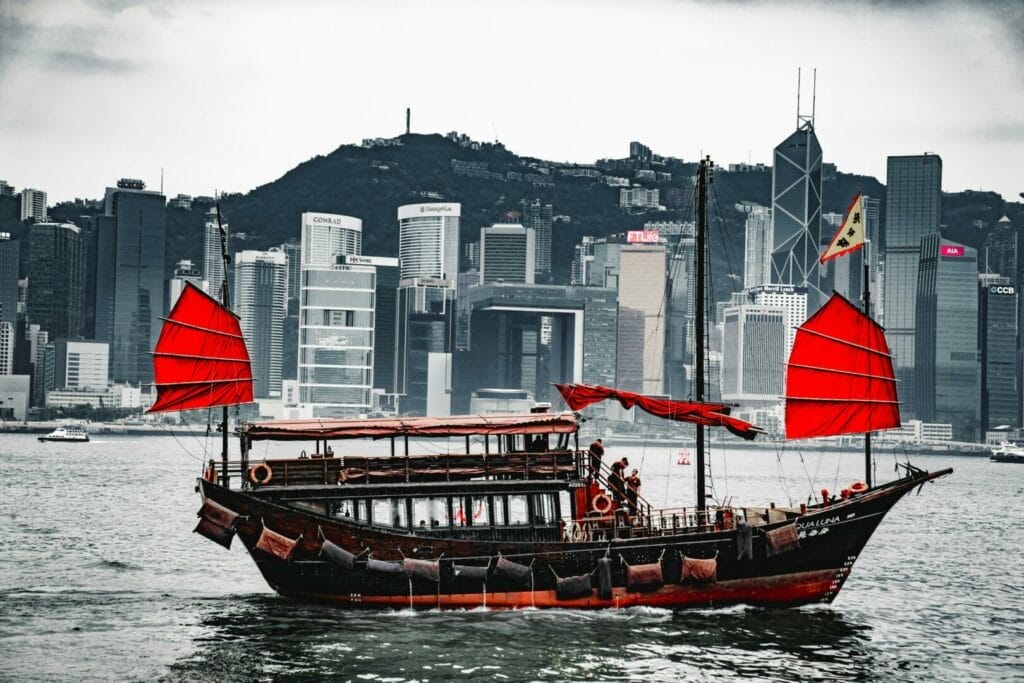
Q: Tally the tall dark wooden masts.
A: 3